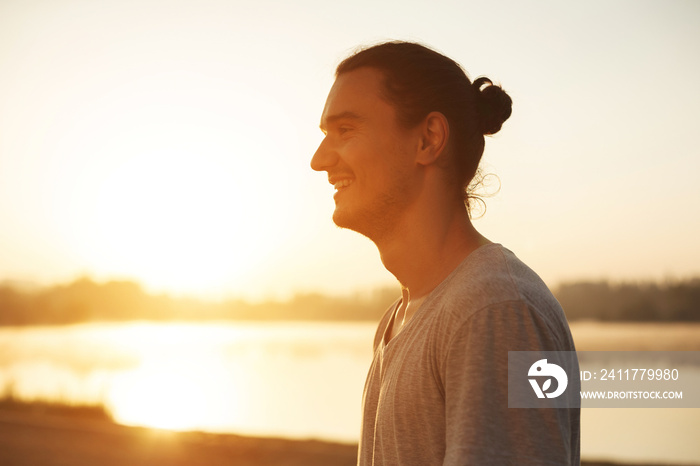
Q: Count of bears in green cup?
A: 0